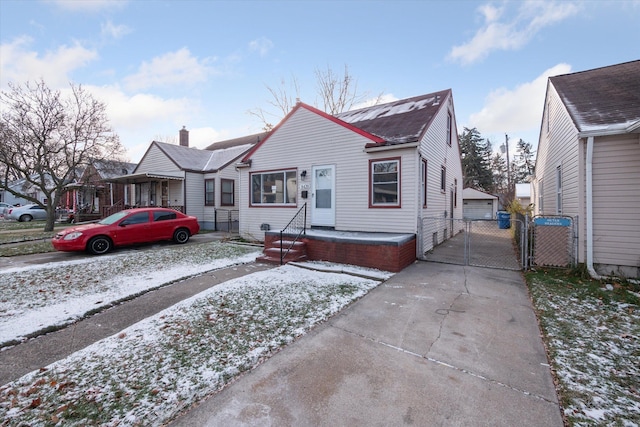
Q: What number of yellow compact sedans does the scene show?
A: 0